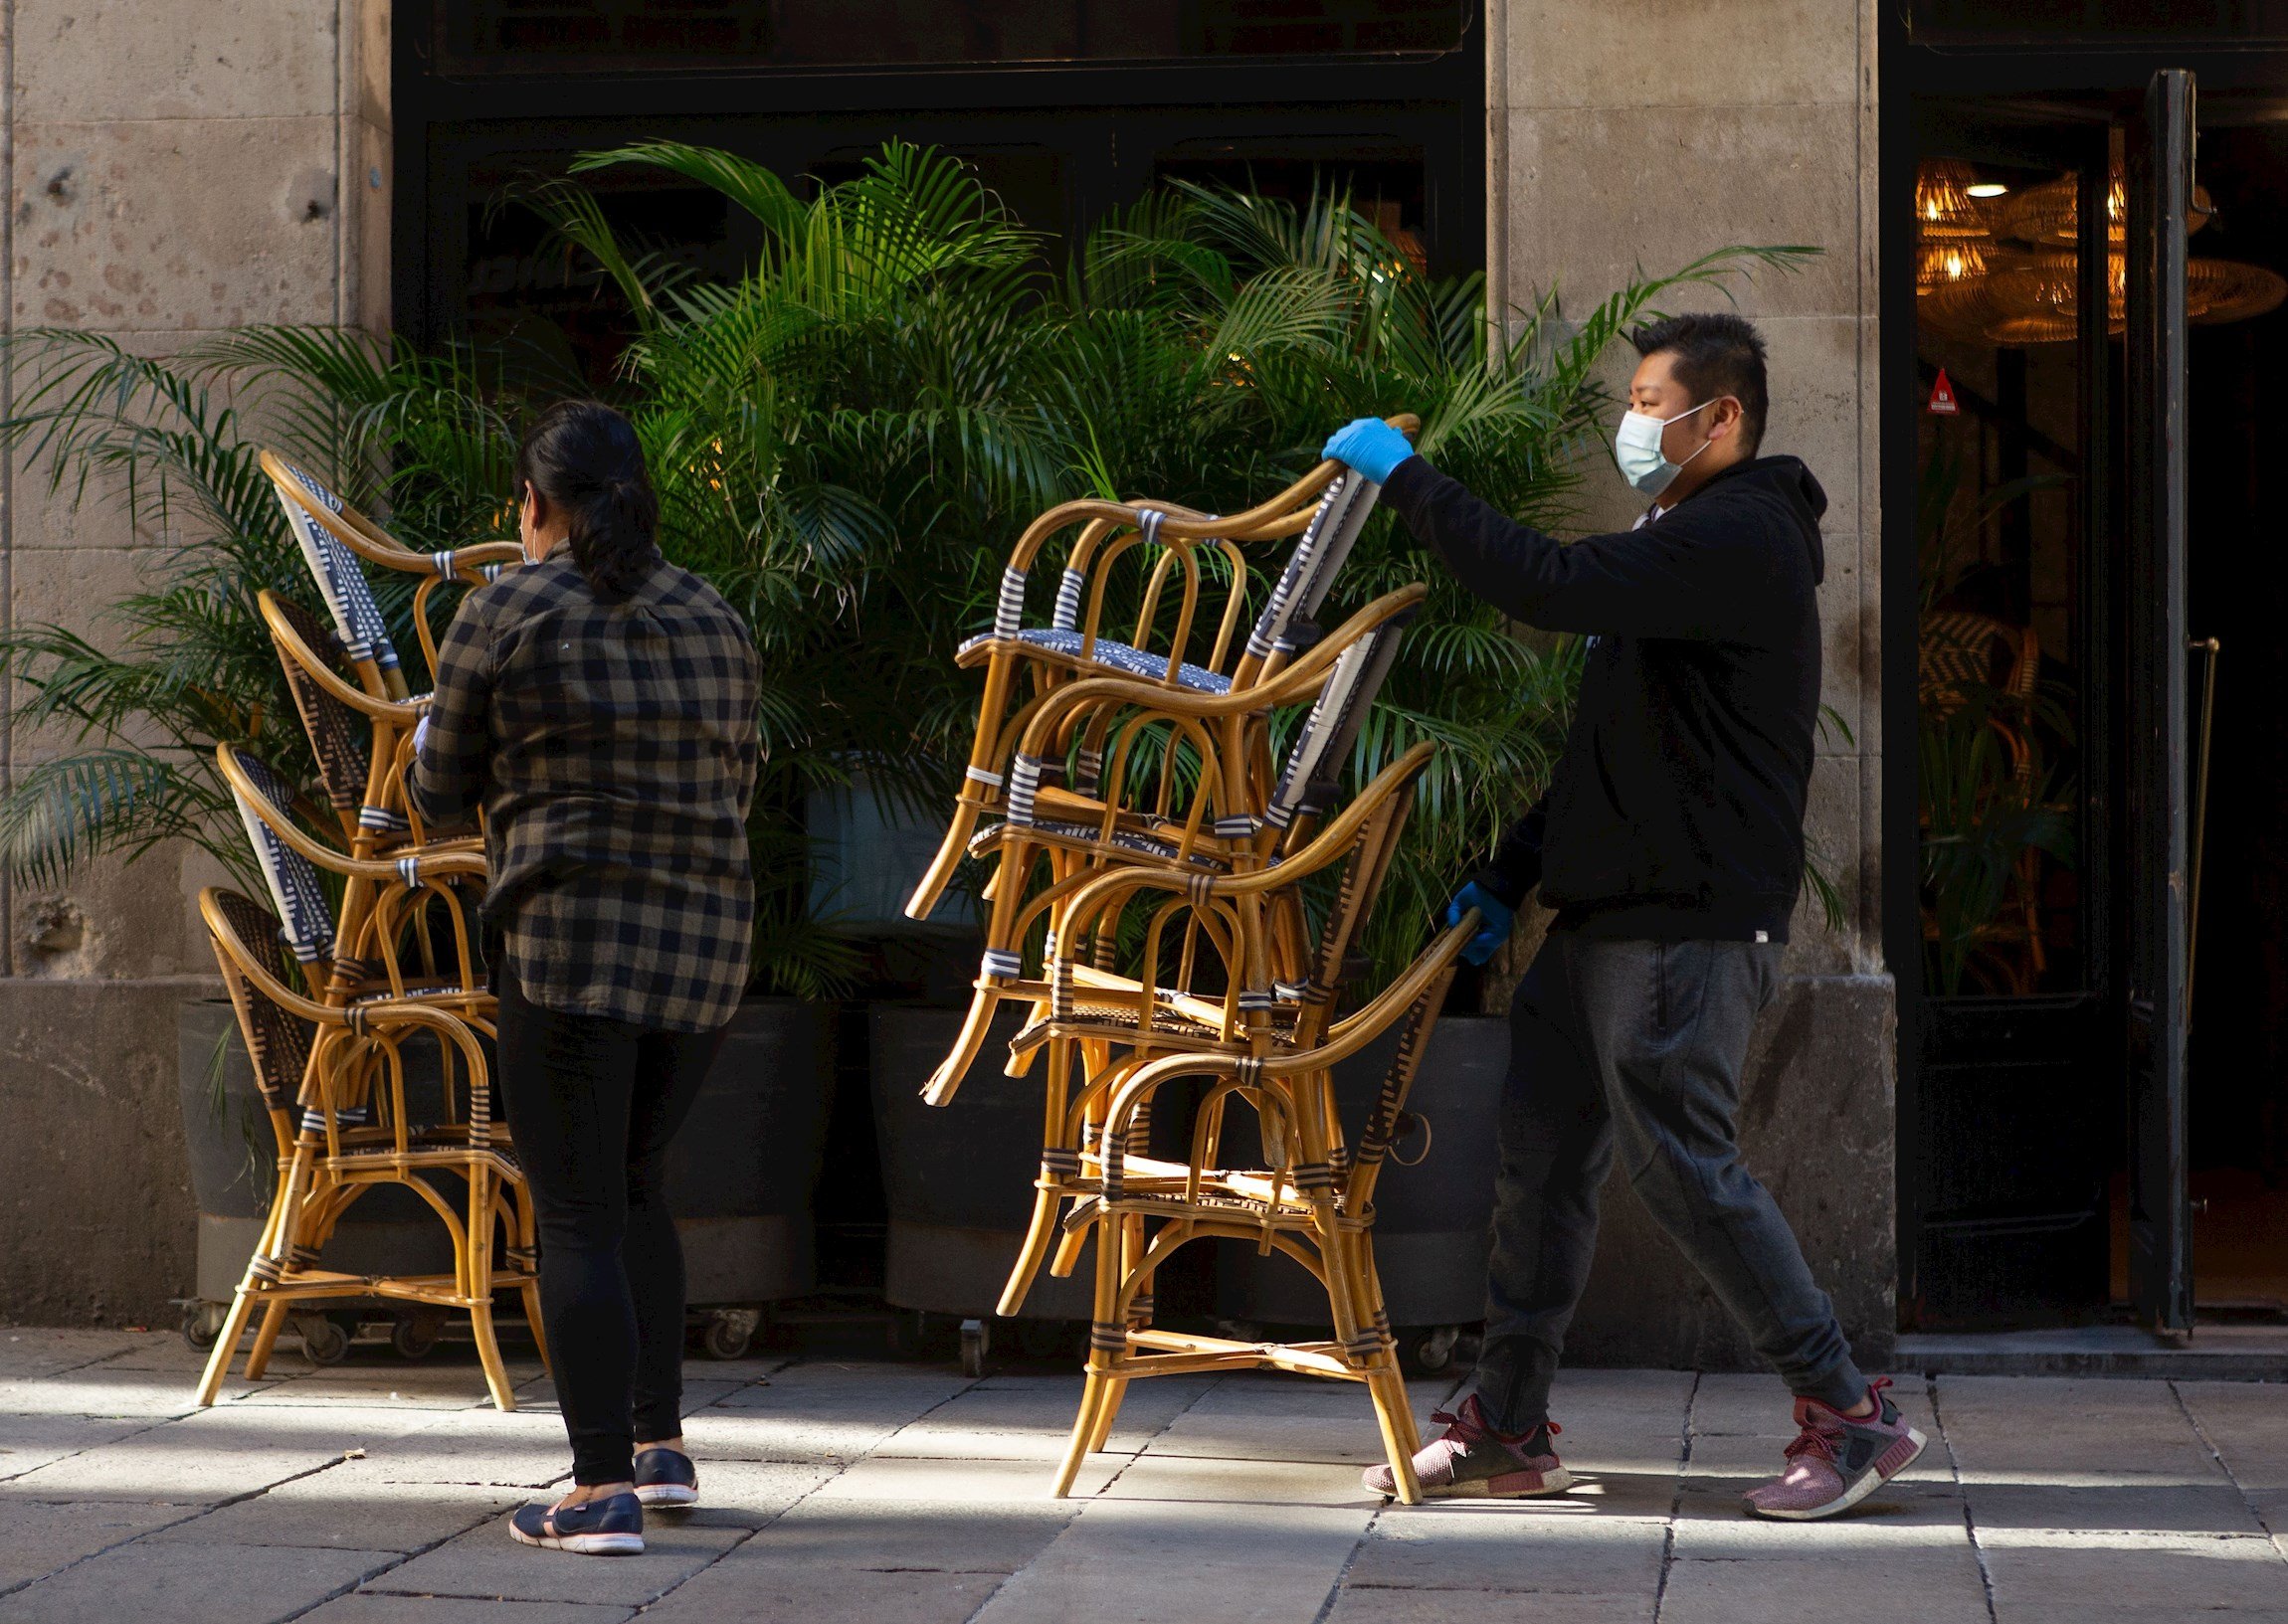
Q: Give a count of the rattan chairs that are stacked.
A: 8